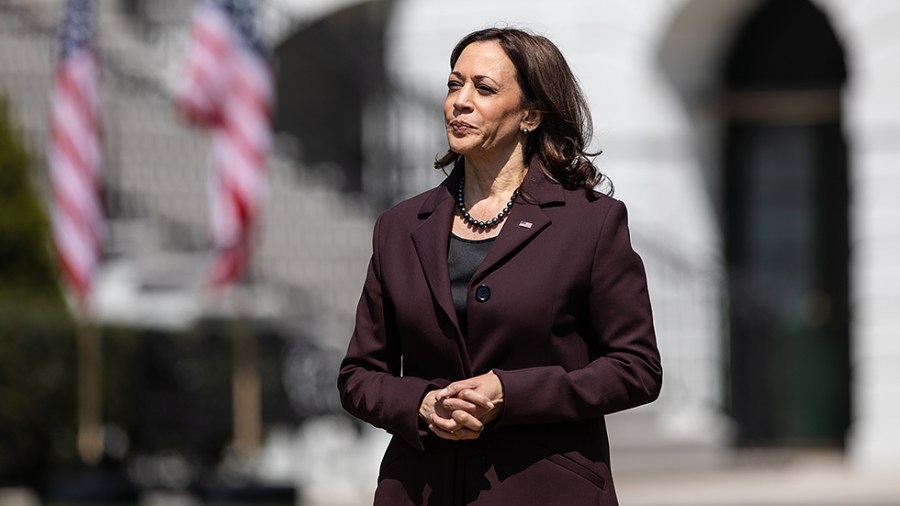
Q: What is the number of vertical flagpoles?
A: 2